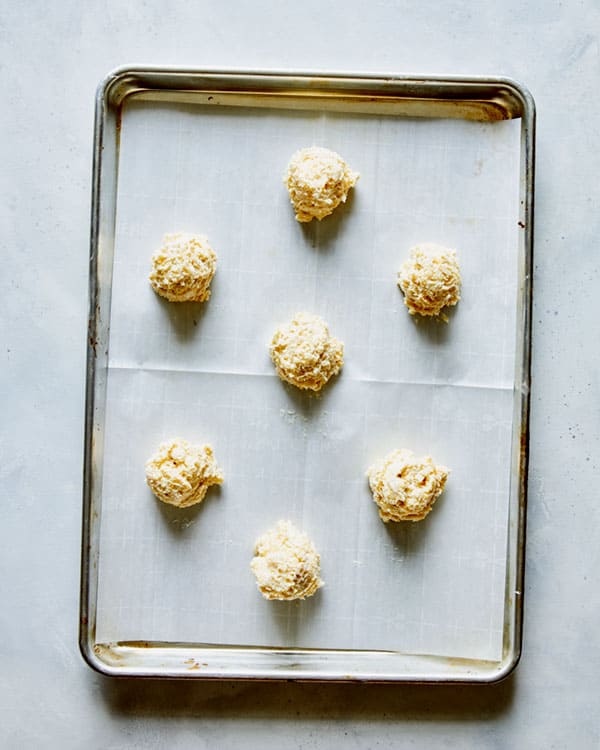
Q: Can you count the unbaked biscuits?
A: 7